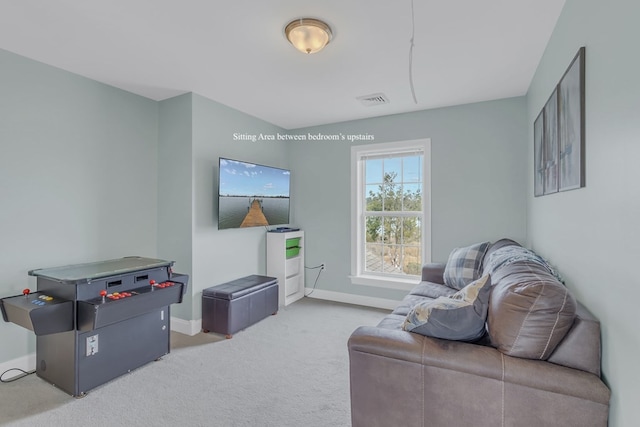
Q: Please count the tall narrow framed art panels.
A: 3